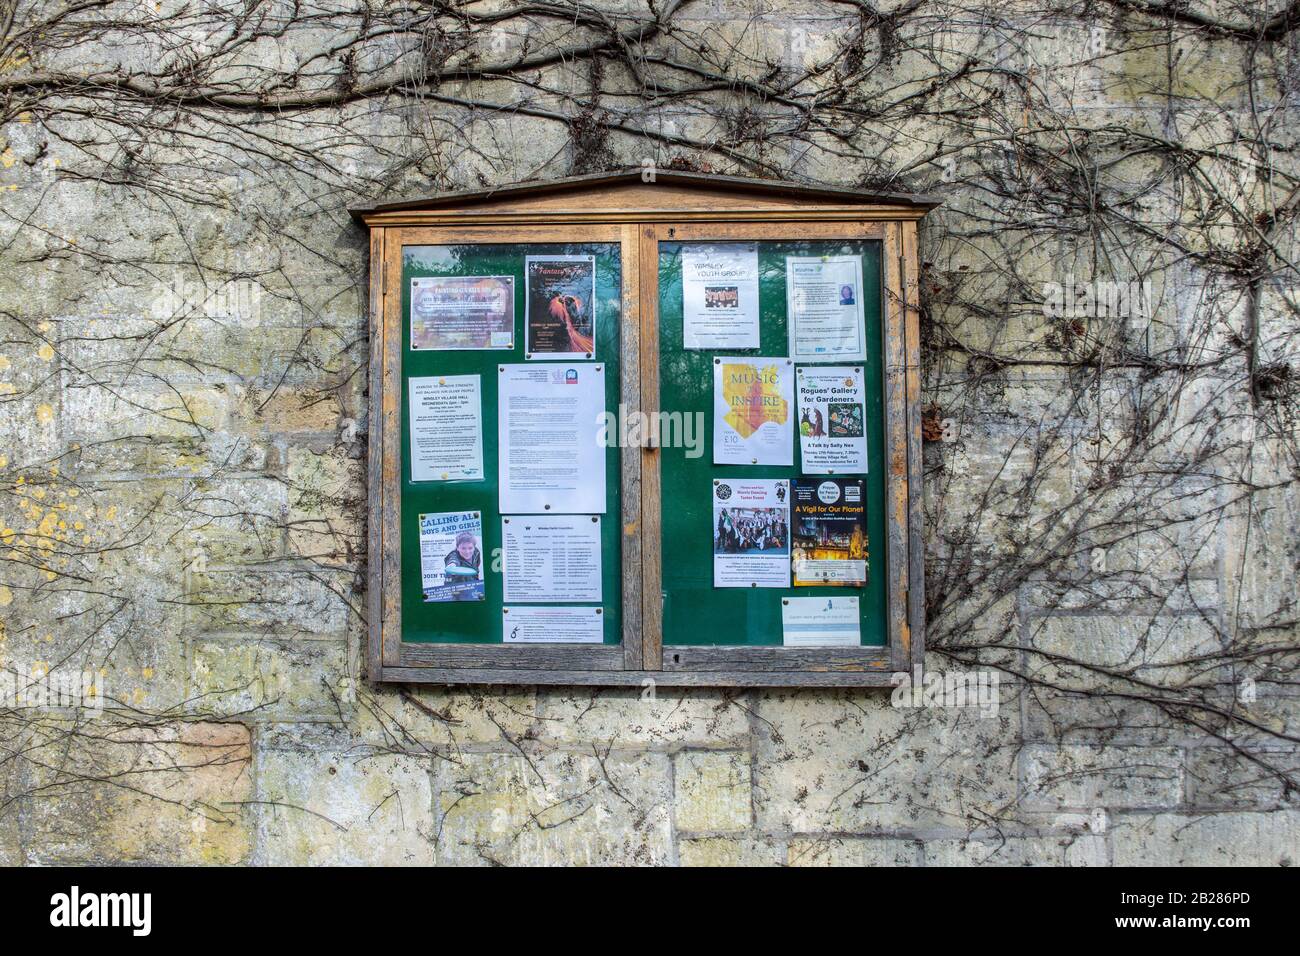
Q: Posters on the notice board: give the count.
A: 14